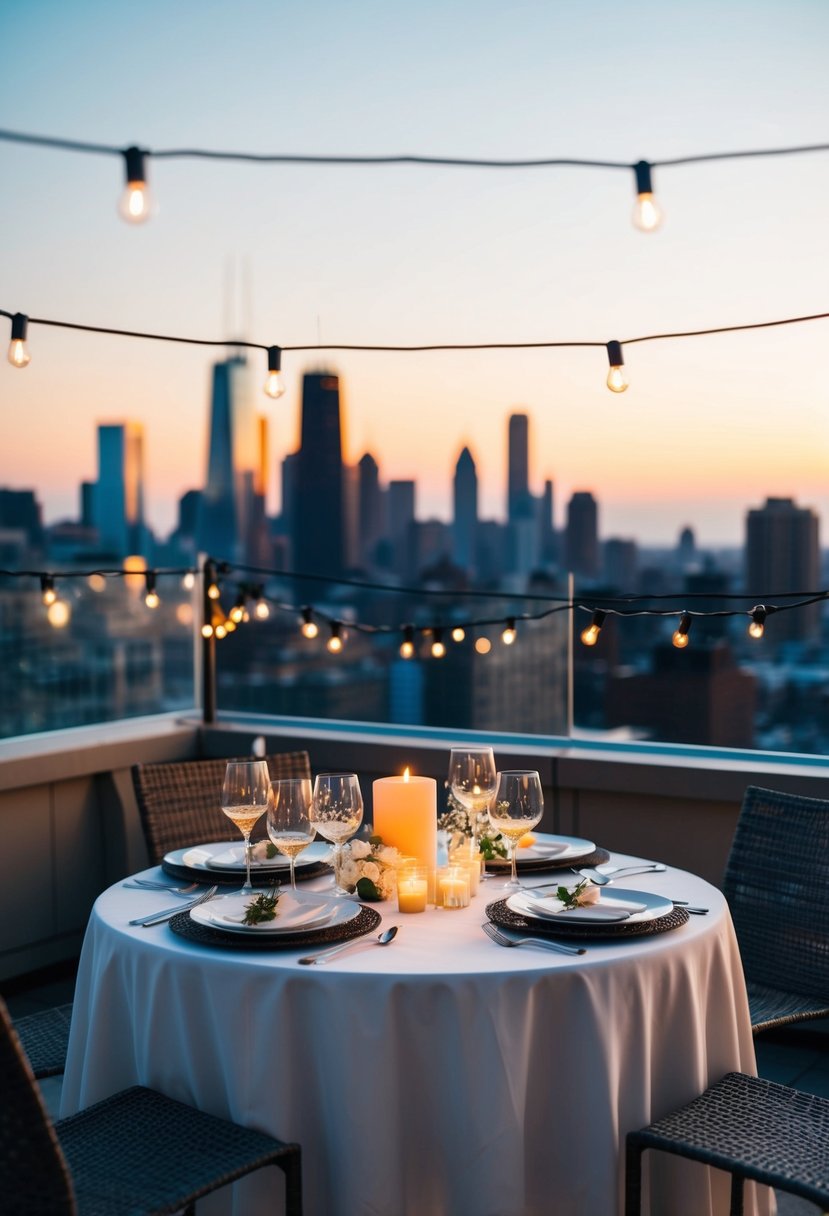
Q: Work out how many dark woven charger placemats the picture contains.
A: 4